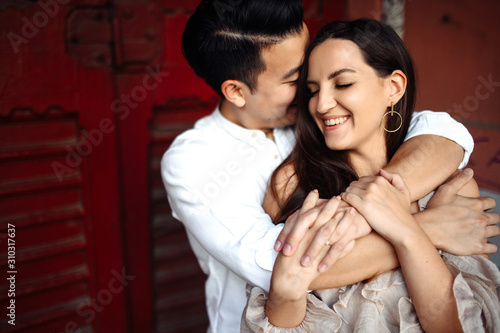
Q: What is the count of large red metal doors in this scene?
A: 2